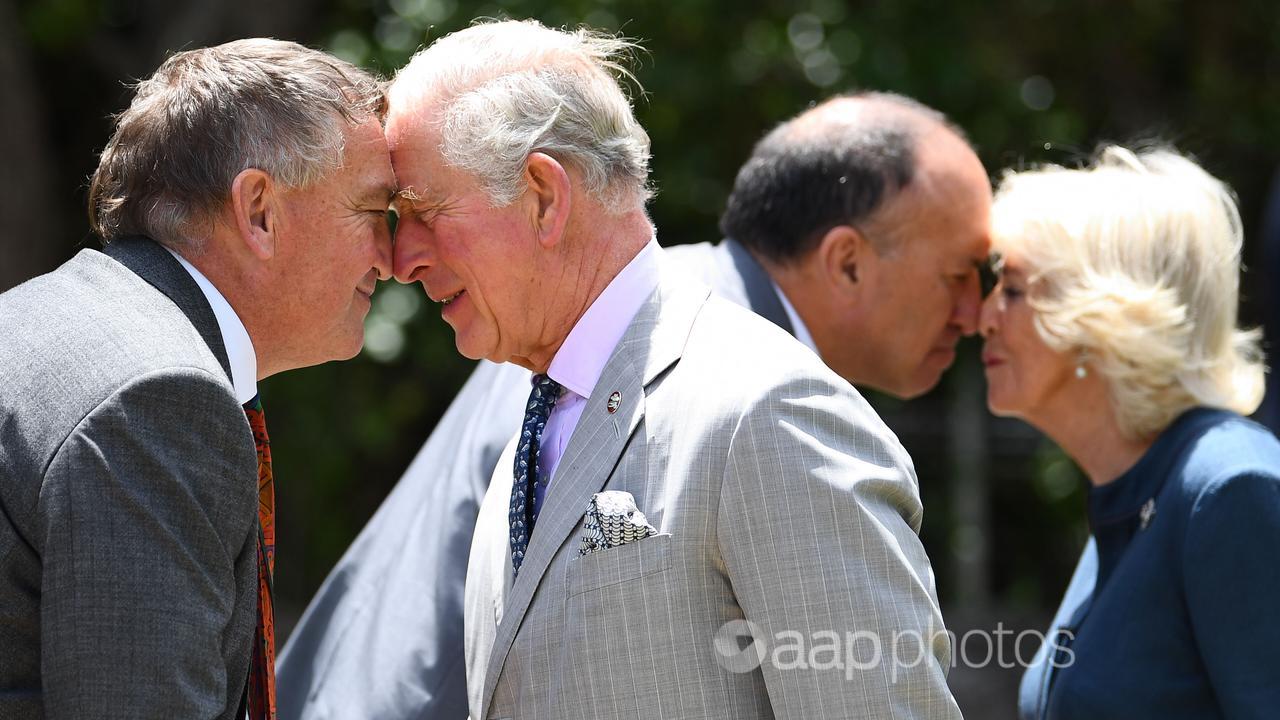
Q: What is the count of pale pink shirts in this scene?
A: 1